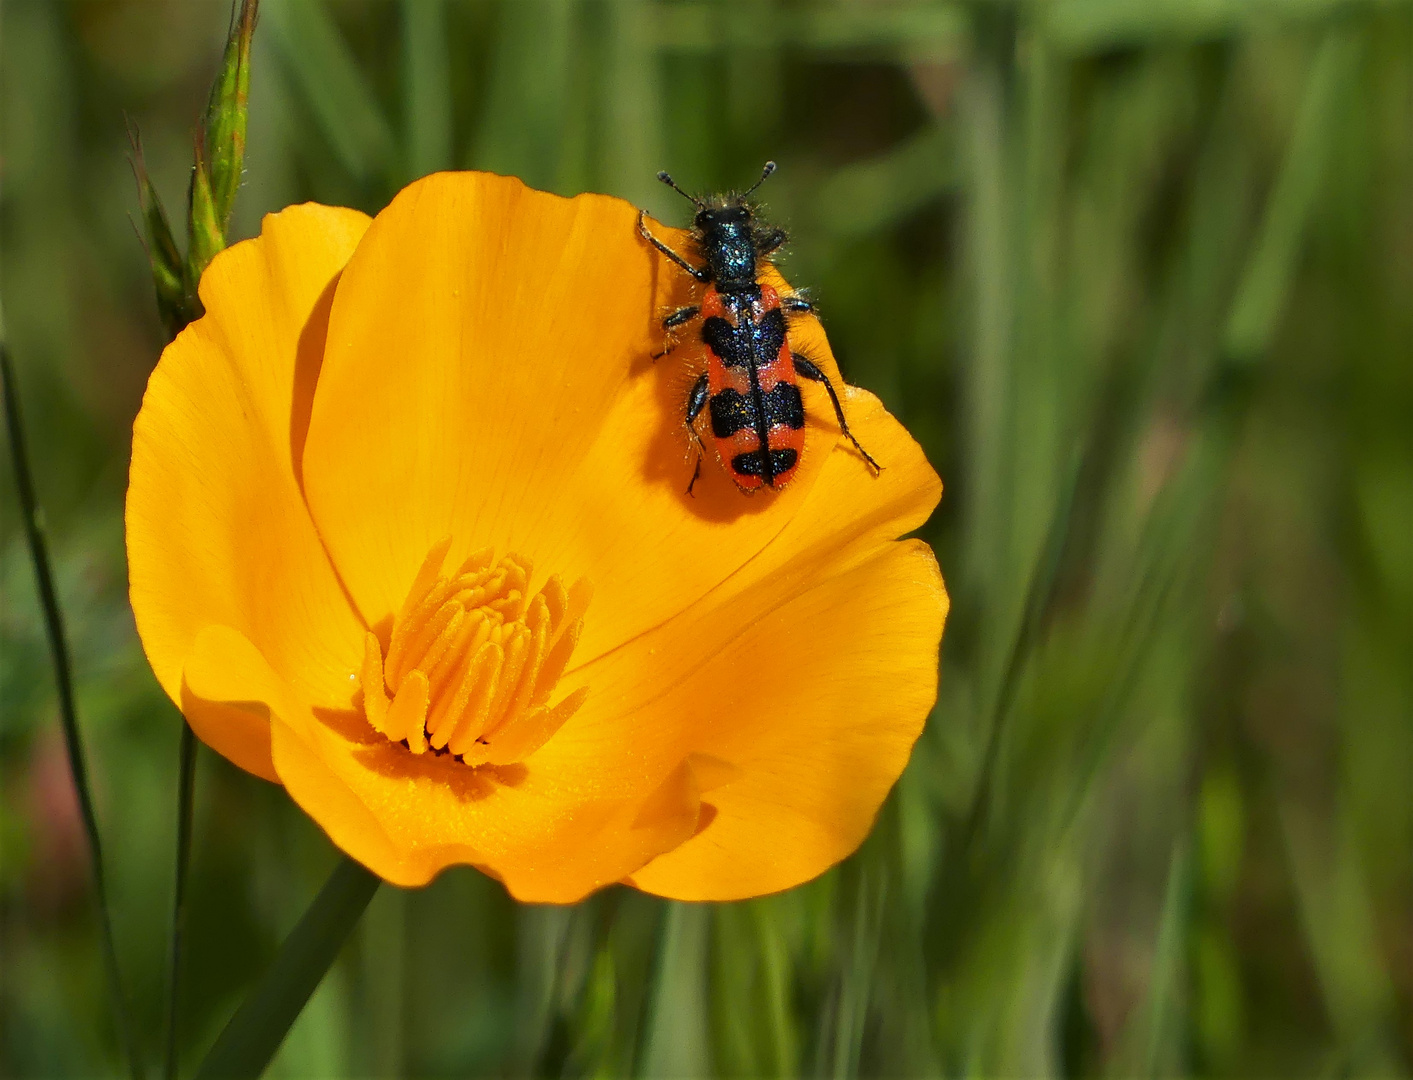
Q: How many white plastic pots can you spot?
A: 0